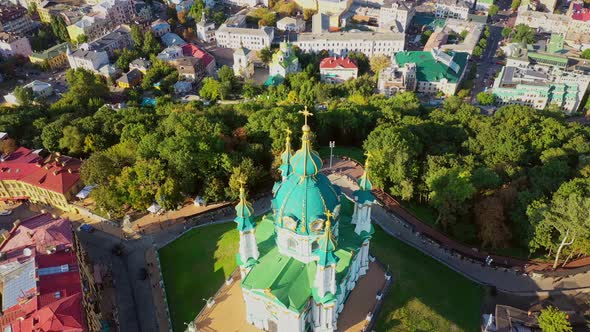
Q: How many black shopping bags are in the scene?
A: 0